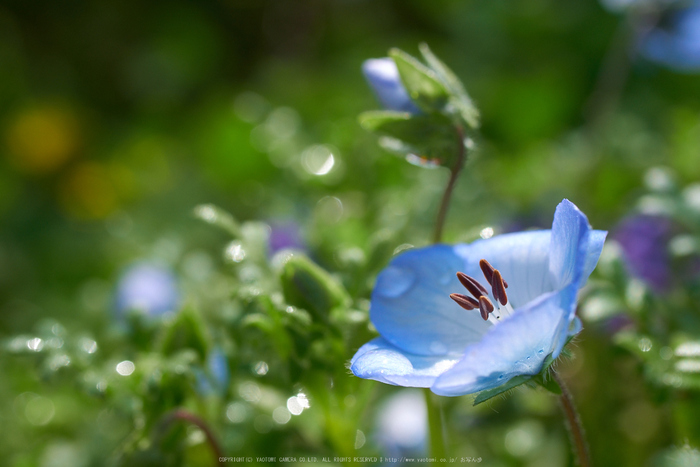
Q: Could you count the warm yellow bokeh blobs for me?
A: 2